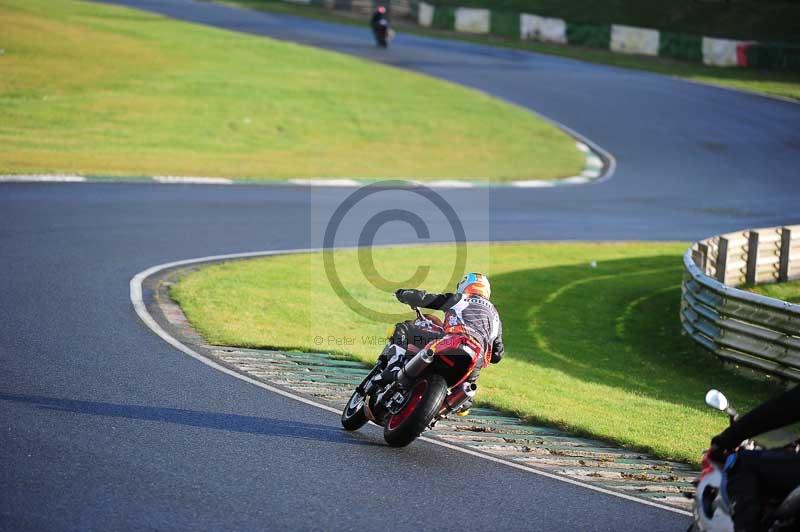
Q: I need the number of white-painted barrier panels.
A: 5